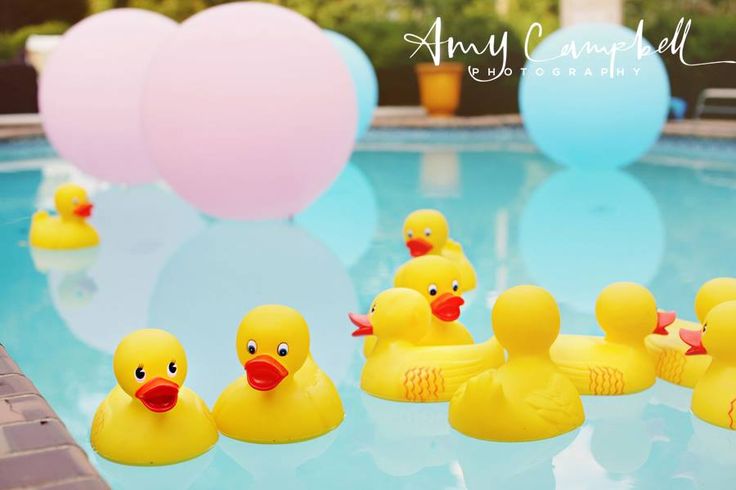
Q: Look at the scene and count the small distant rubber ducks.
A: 2